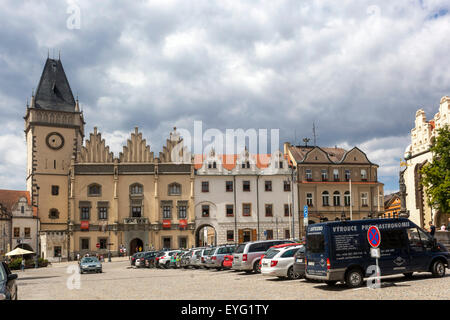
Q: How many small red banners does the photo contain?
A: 3